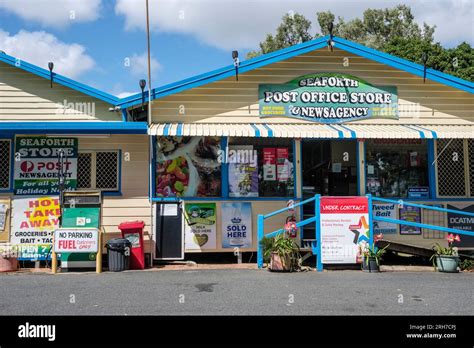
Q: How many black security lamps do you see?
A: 5